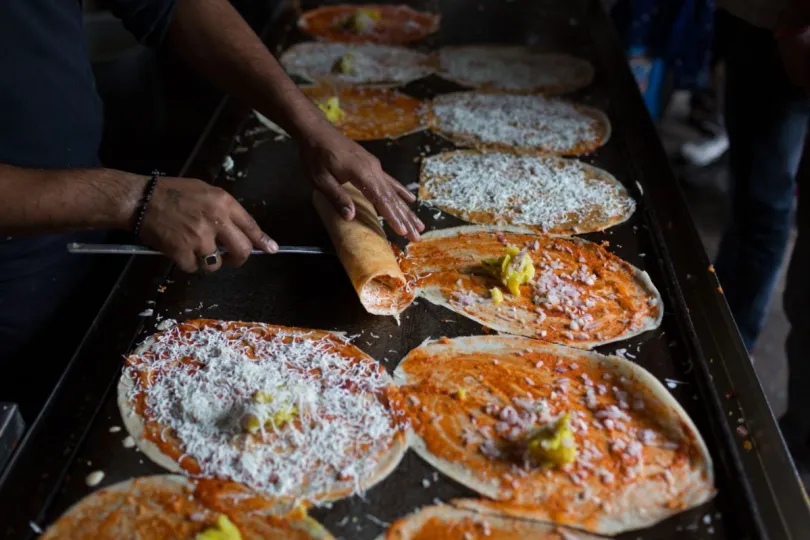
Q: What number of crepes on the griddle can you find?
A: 12